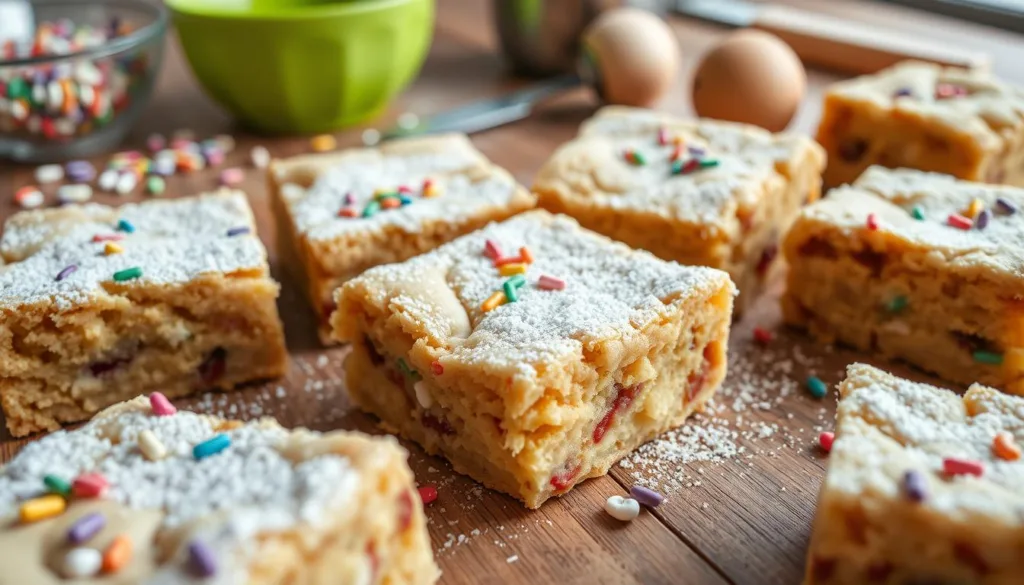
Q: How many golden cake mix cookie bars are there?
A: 8